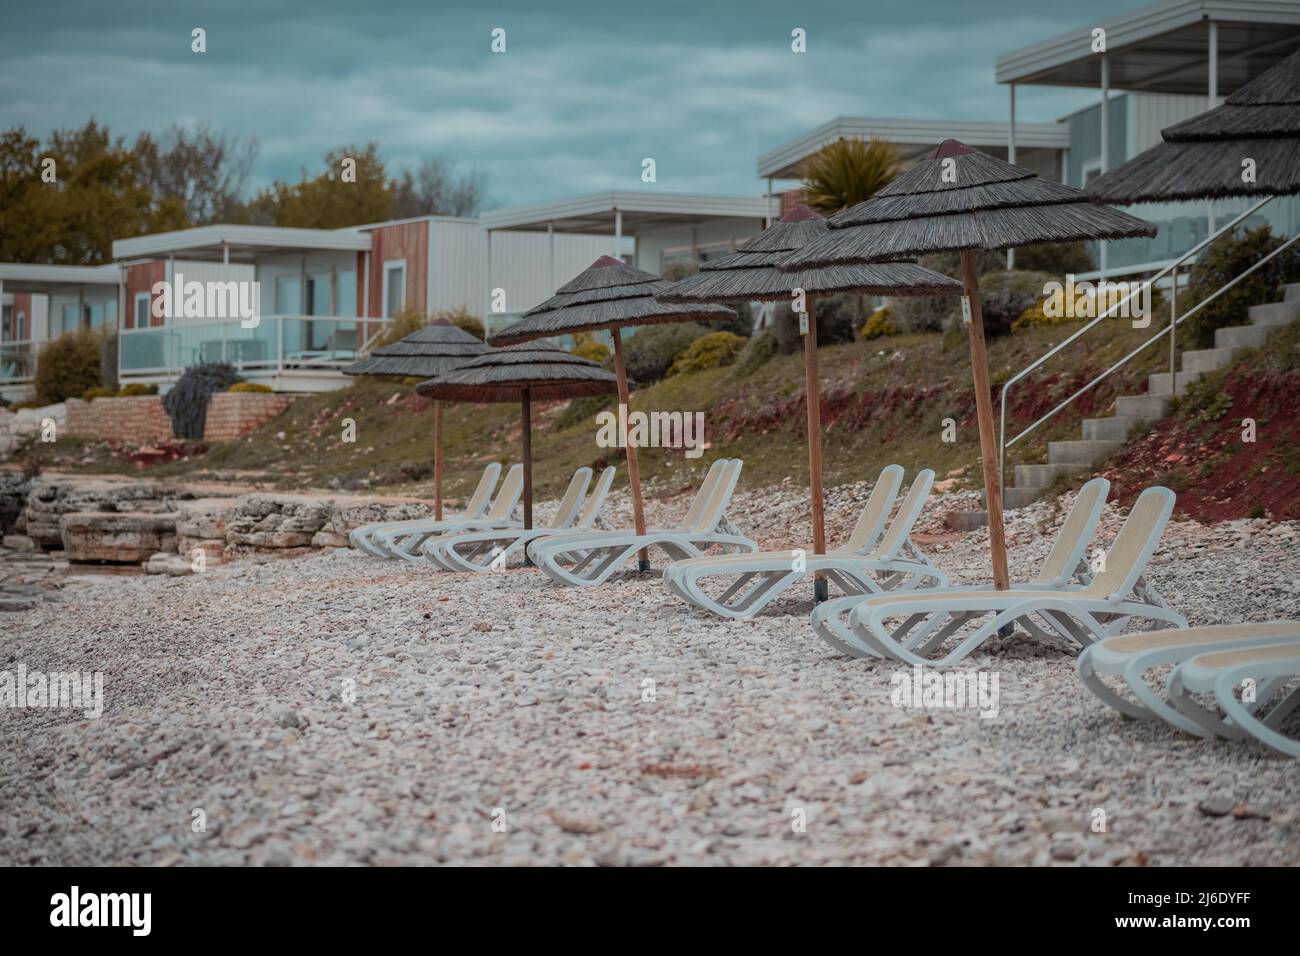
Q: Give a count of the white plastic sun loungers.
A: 12